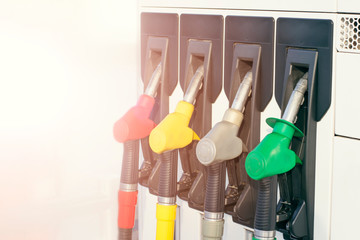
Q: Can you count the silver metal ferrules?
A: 4